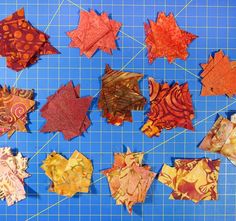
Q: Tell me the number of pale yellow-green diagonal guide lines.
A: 4